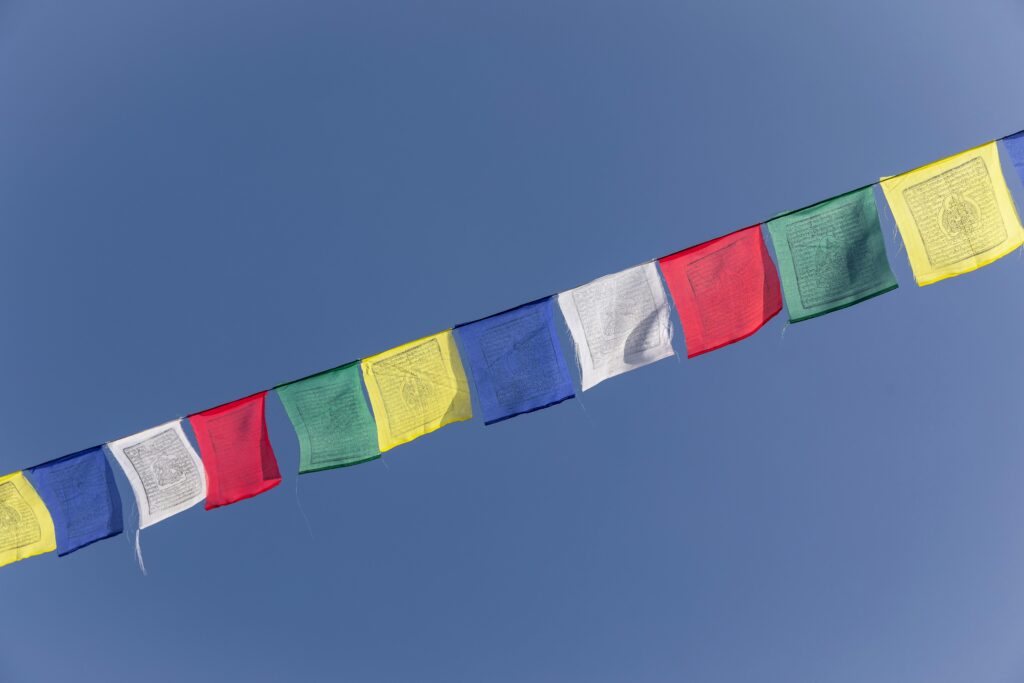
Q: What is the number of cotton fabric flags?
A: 12